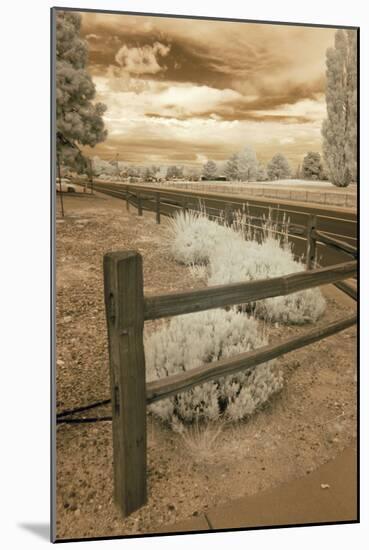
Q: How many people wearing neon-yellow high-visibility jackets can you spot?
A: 0